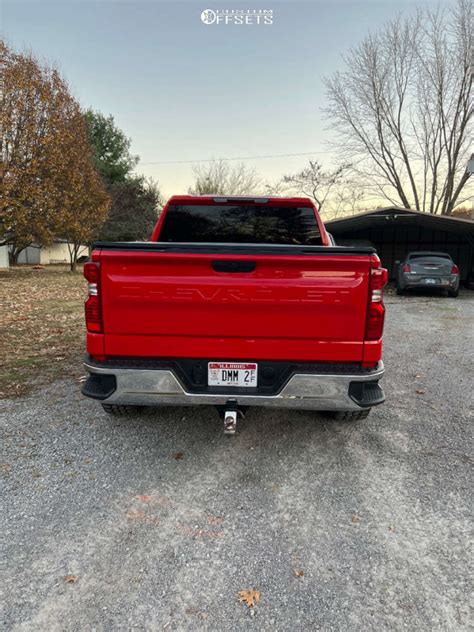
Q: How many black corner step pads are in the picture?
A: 2